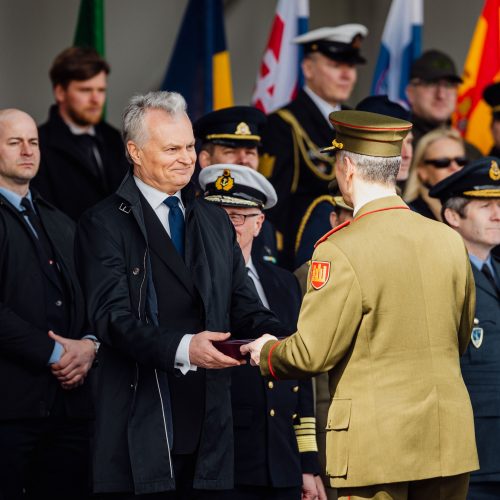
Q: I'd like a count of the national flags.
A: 5